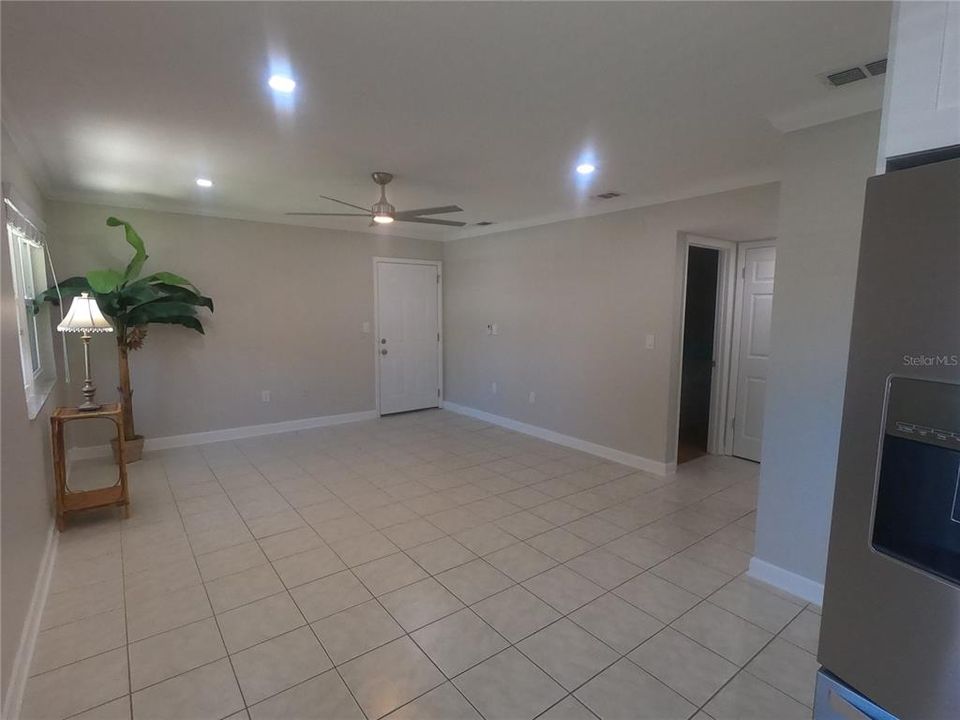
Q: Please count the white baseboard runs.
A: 4